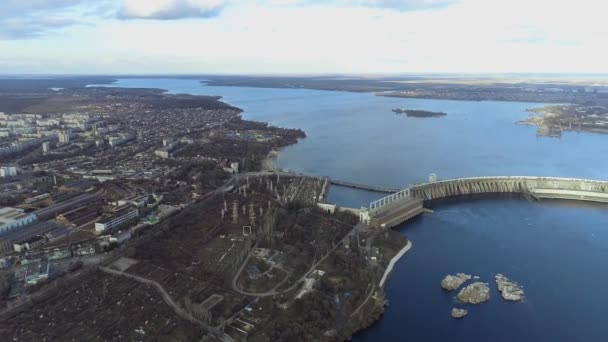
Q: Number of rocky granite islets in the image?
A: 4